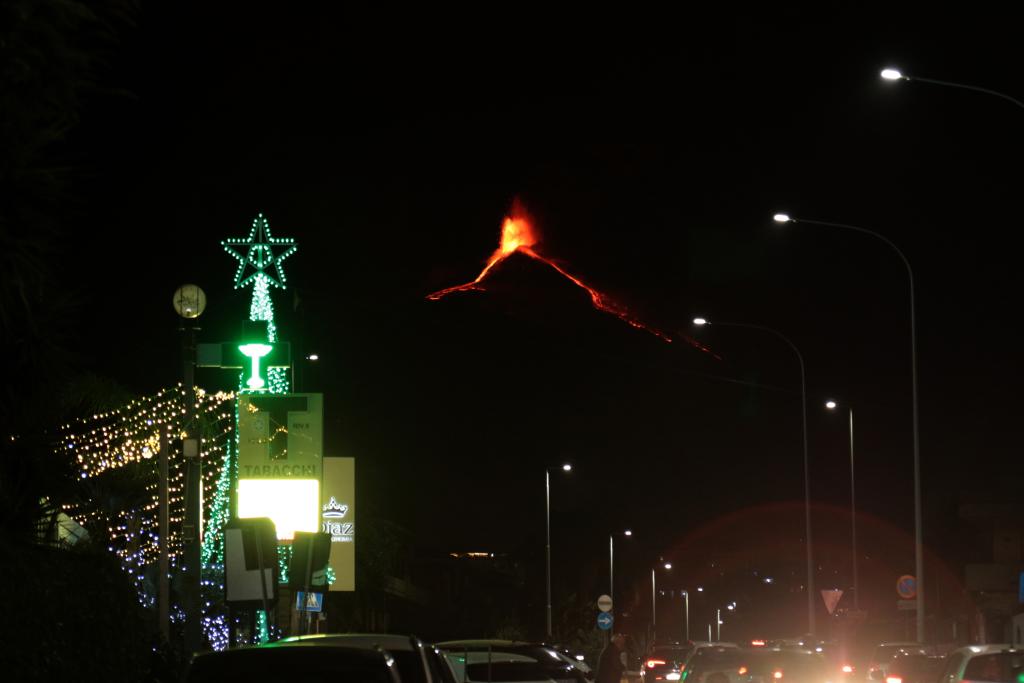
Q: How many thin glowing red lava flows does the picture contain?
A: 2